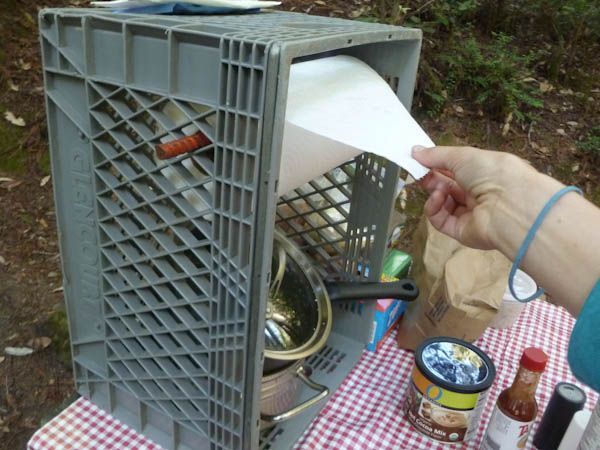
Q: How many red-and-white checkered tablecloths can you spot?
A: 1